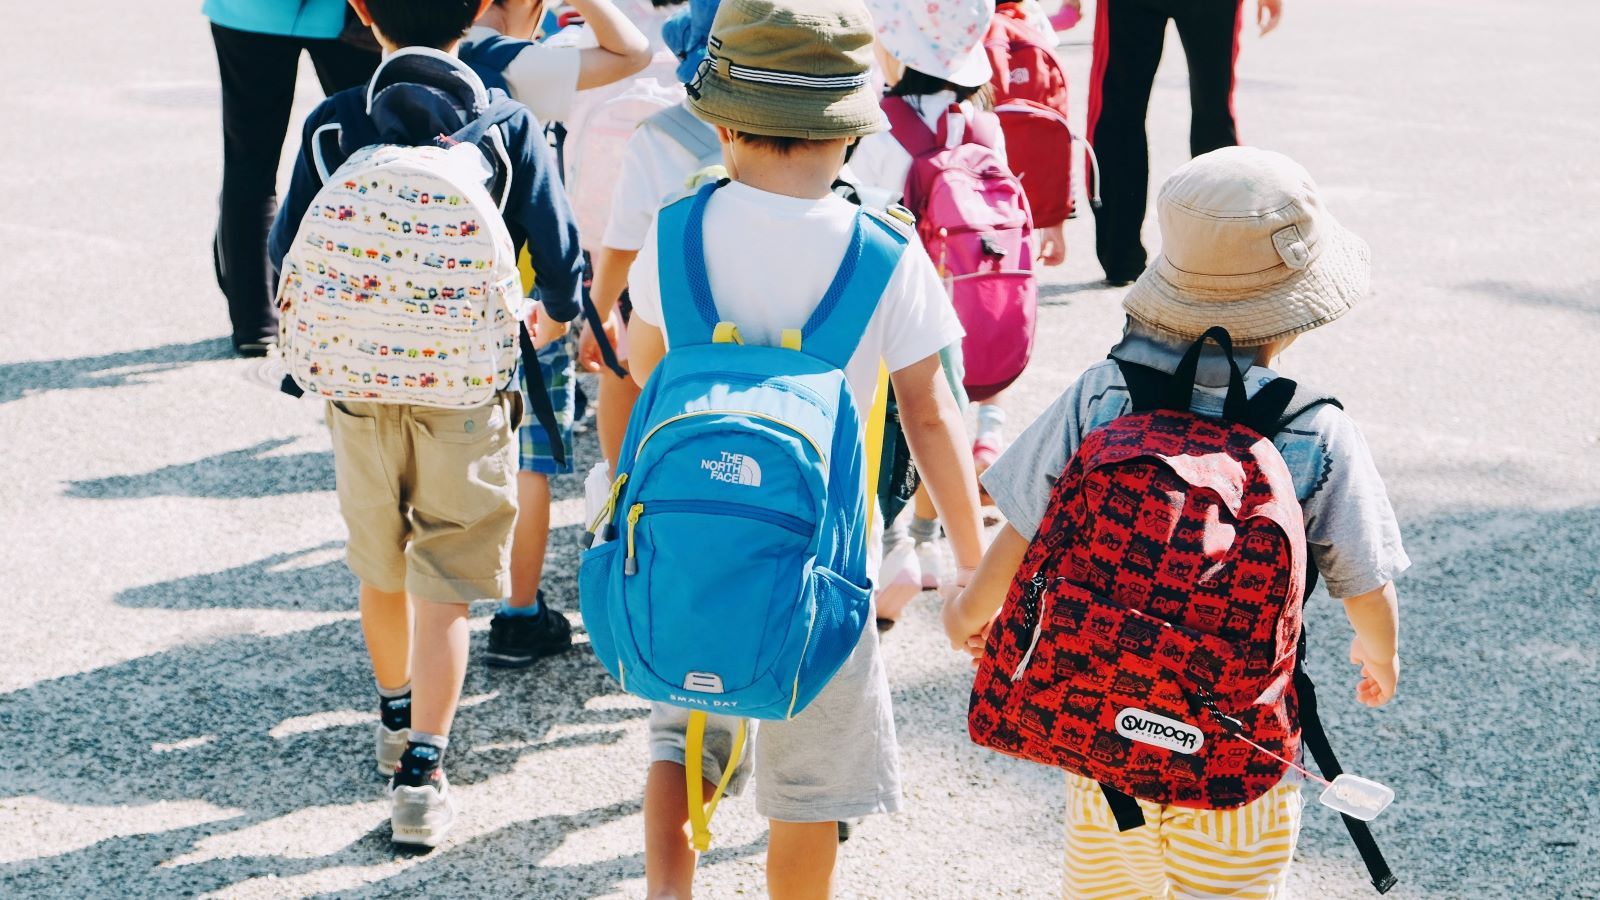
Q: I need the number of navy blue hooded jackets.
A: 1